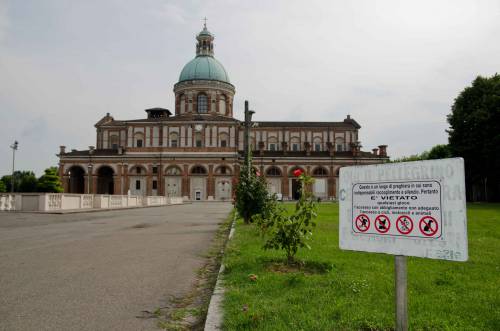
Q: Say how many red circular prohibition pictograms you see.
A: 4